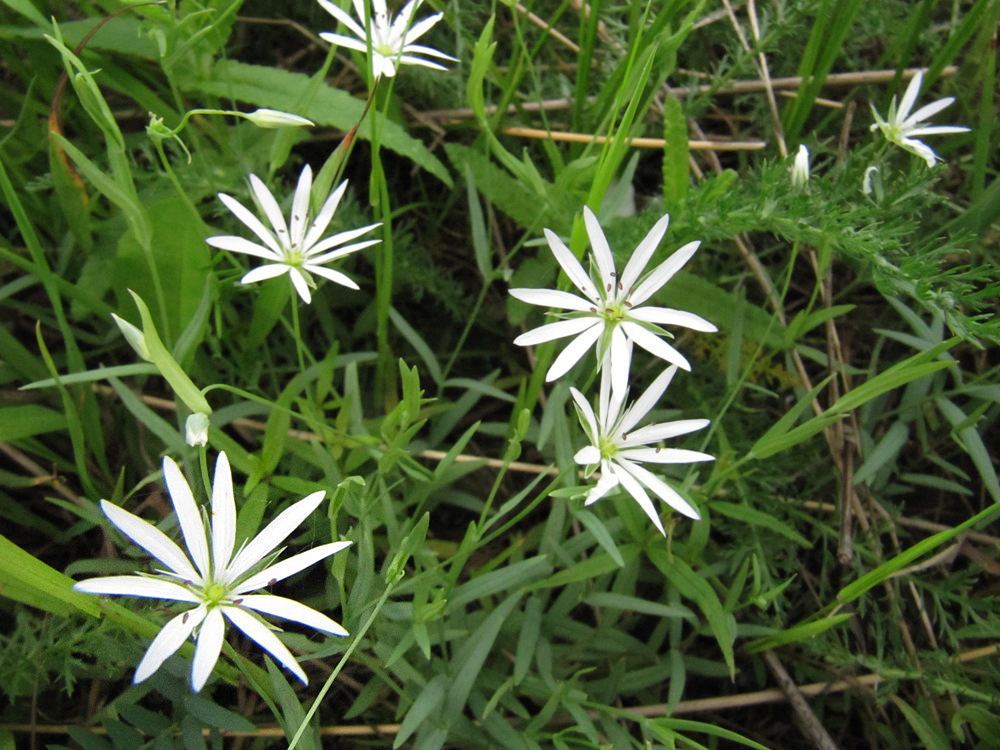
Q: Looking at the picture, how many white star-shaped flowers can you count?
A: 6